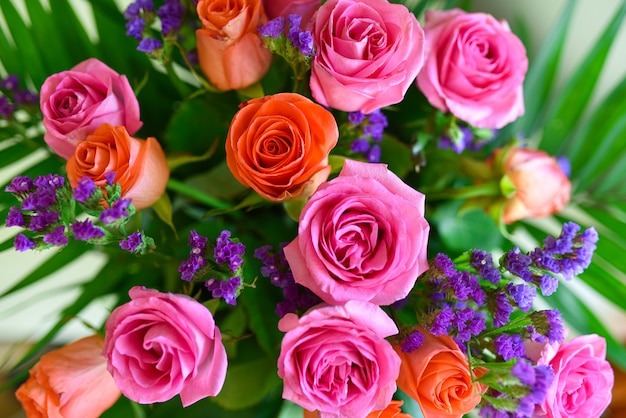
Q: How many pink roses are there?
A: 7